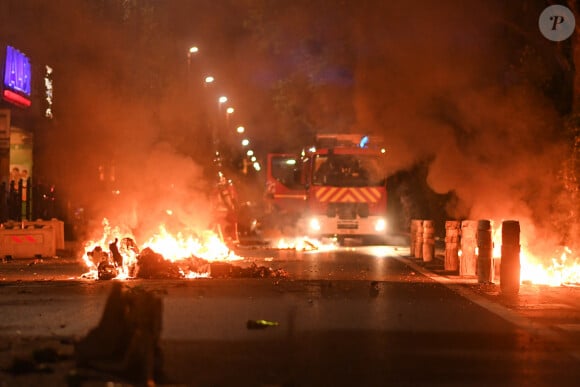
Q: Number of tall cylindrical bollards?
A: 7